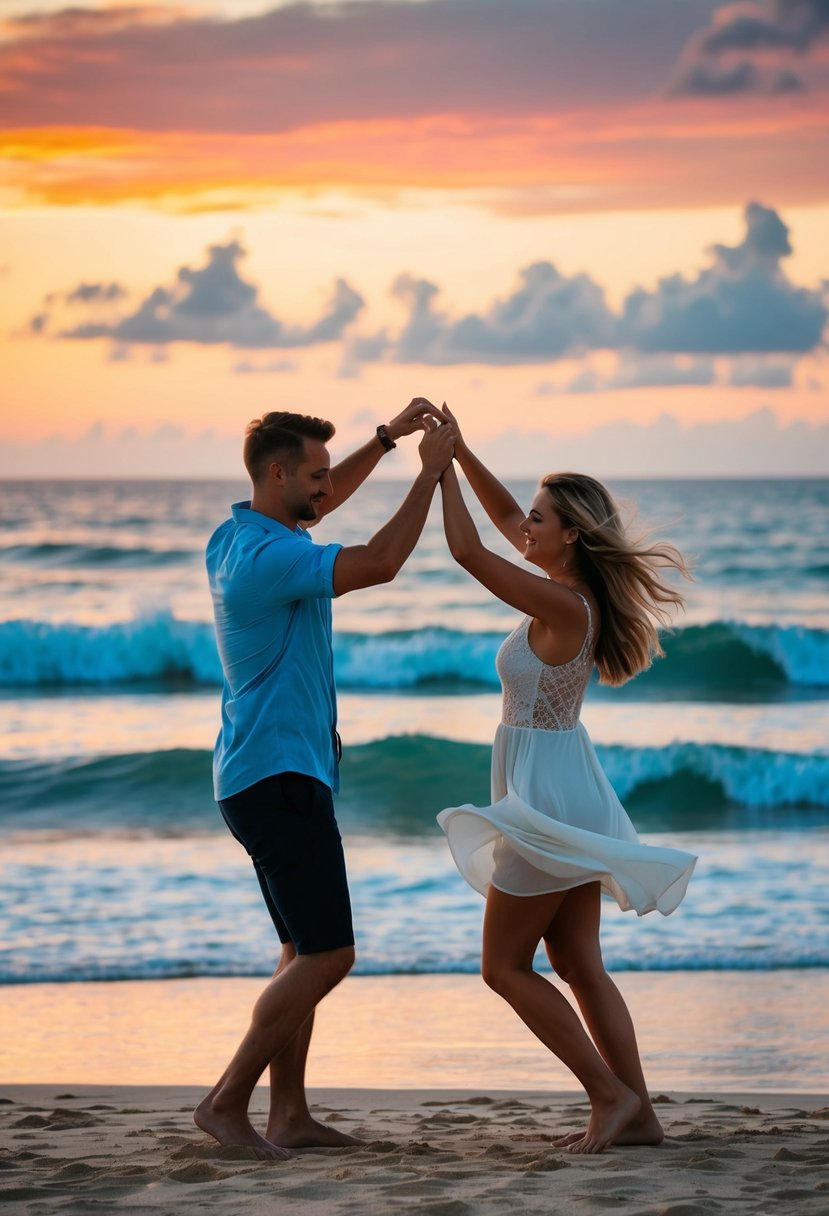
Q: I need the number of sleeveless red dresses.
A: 0